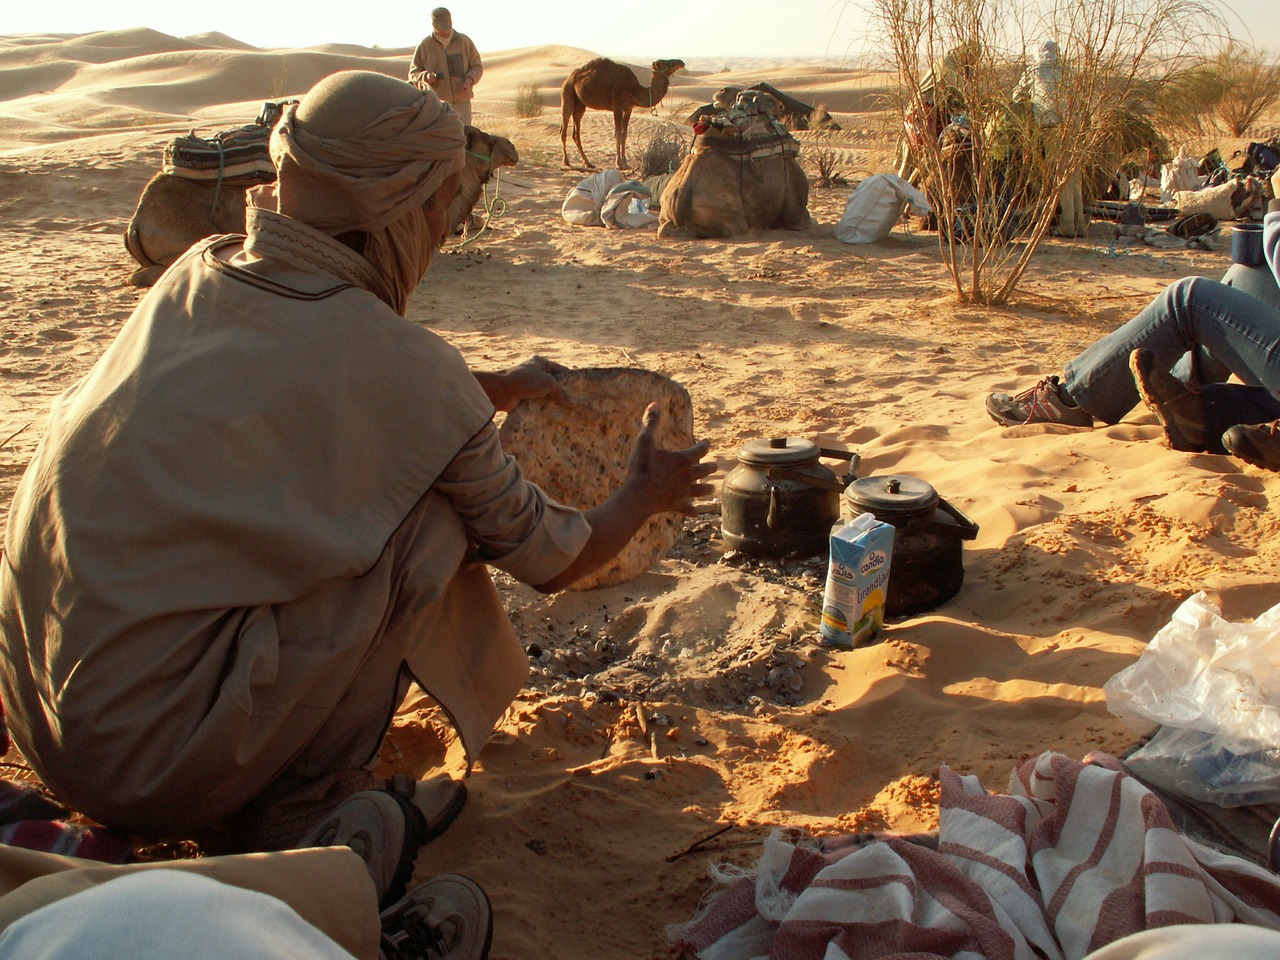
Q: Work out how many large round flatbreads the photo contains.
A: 1